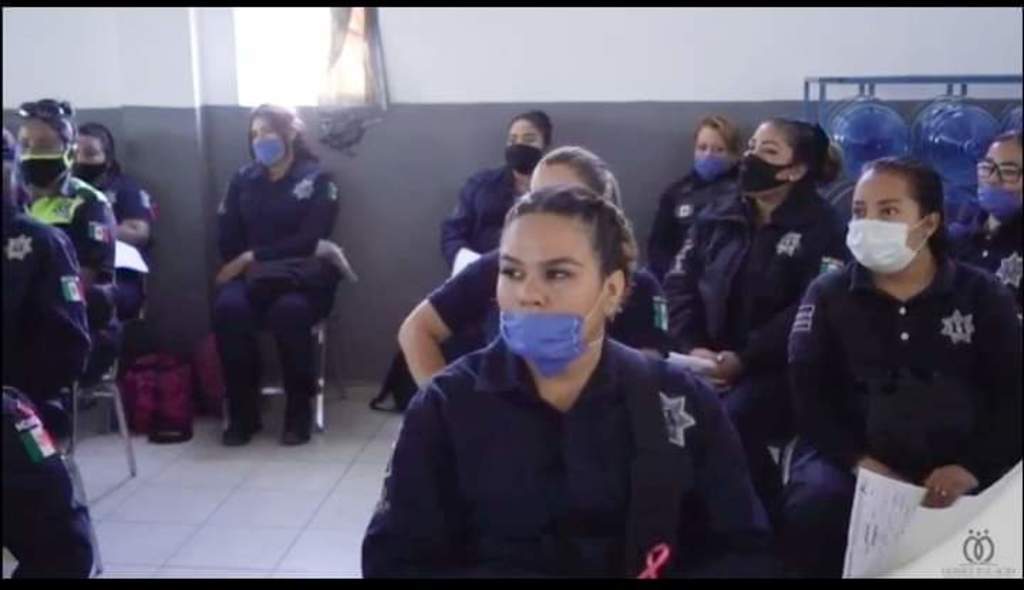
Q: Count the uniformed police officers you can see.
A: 12